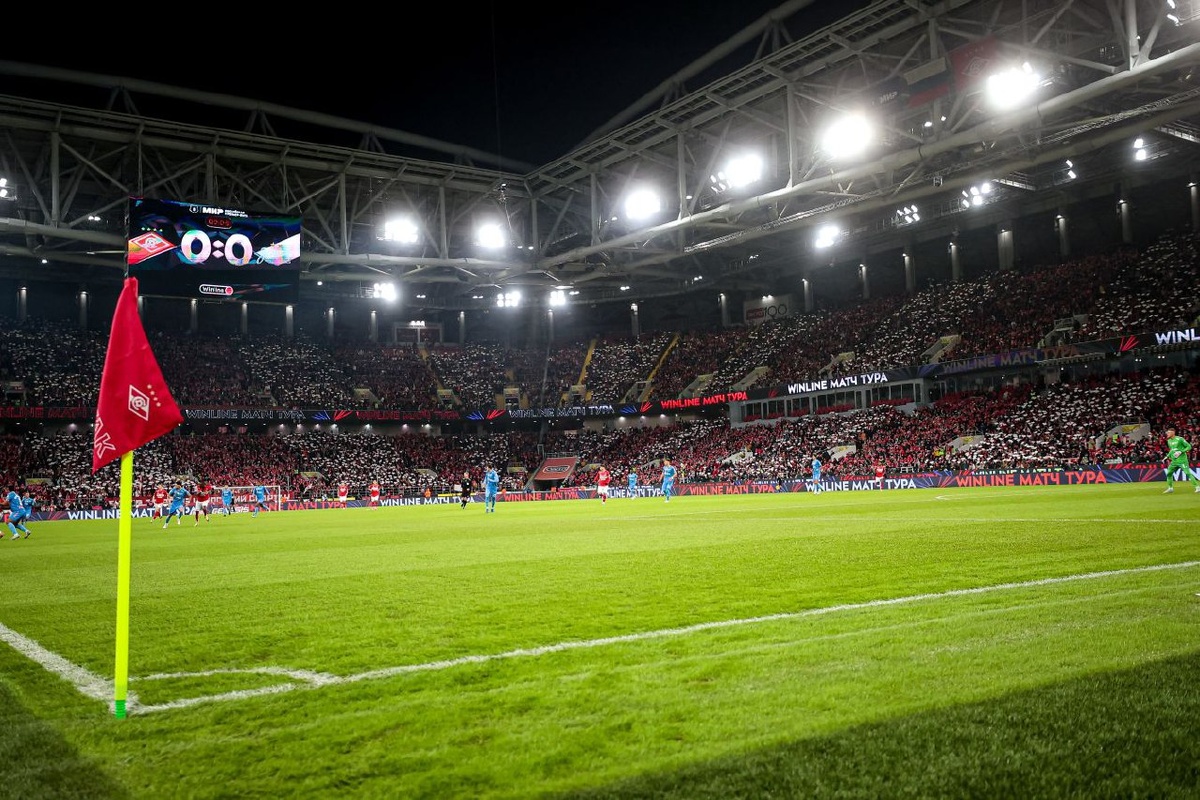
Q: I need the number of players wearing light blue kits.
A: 9